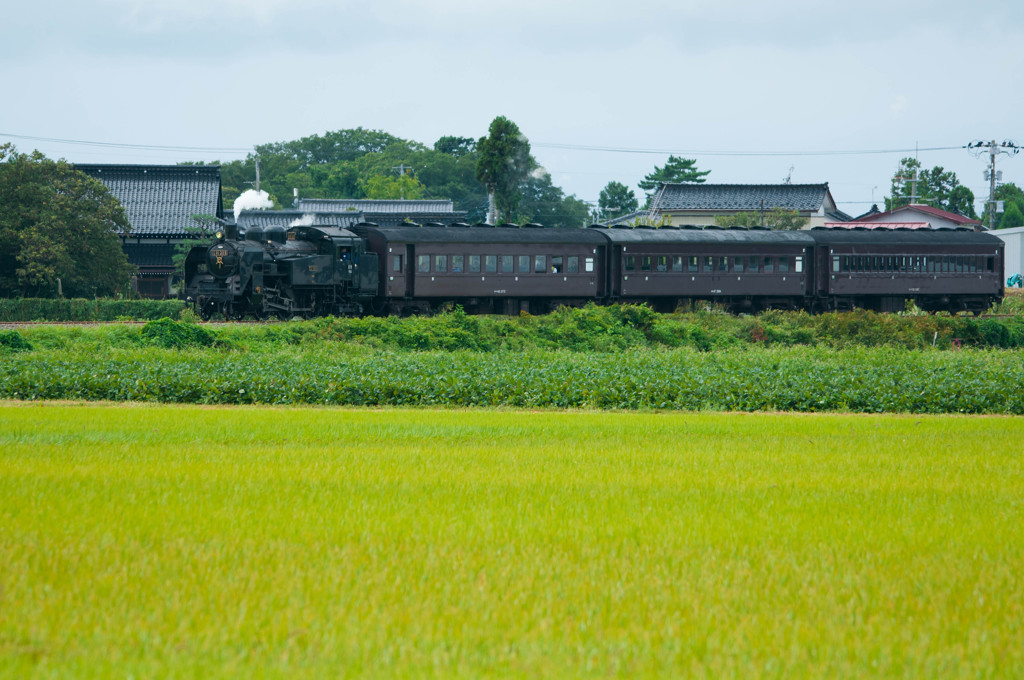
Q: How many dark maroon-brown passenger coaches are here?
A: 3